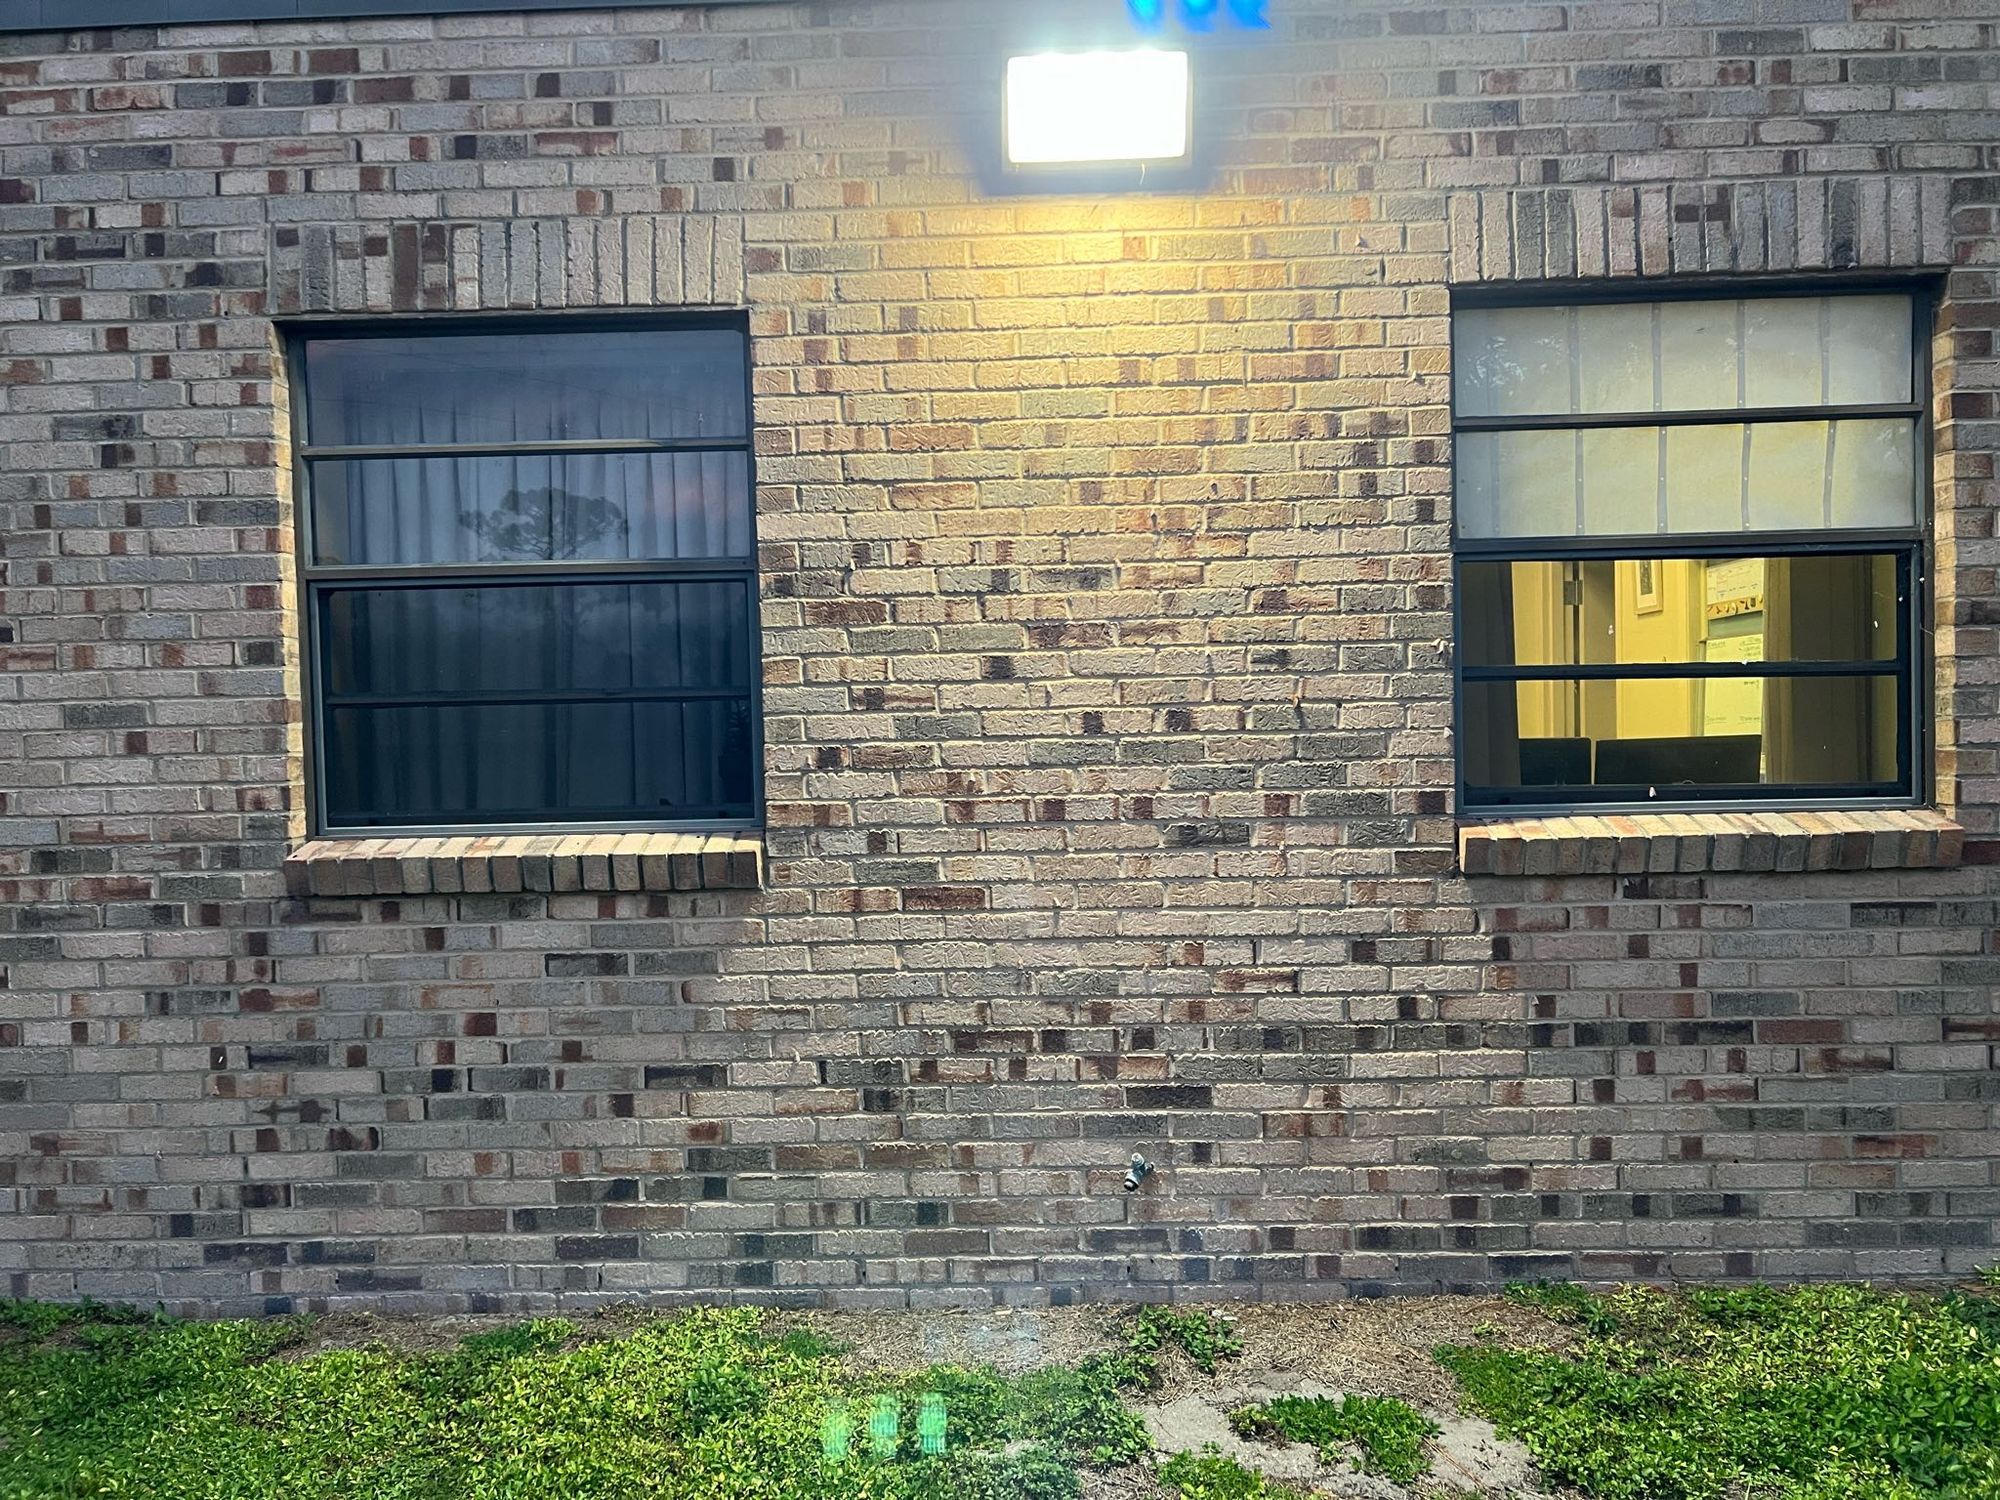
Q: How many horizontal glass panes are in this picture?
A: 8